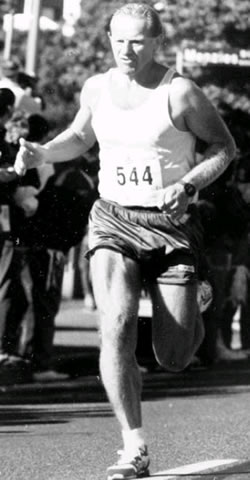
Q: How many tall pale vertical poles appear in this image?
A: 2